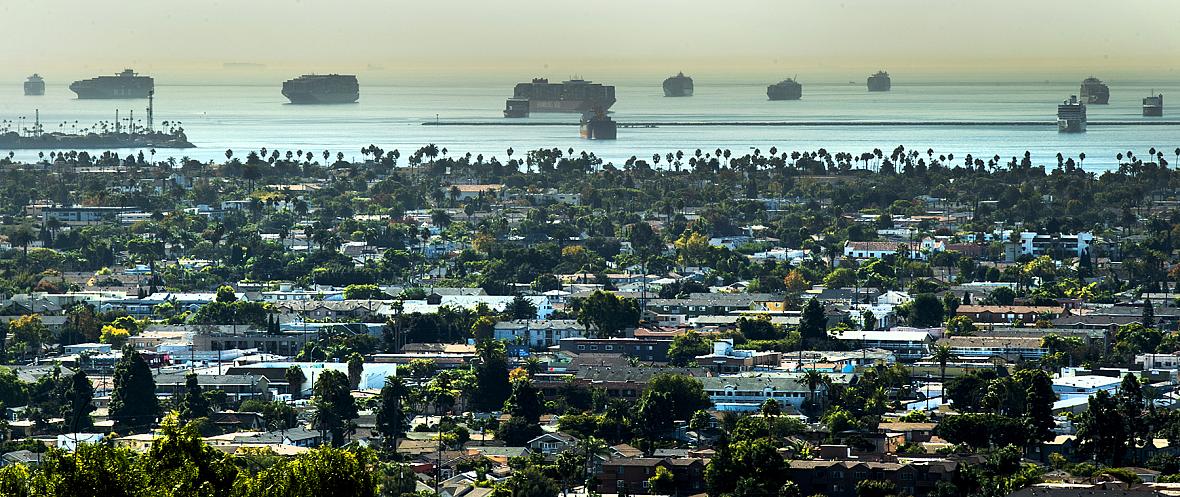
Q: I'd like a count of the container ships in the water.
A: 12